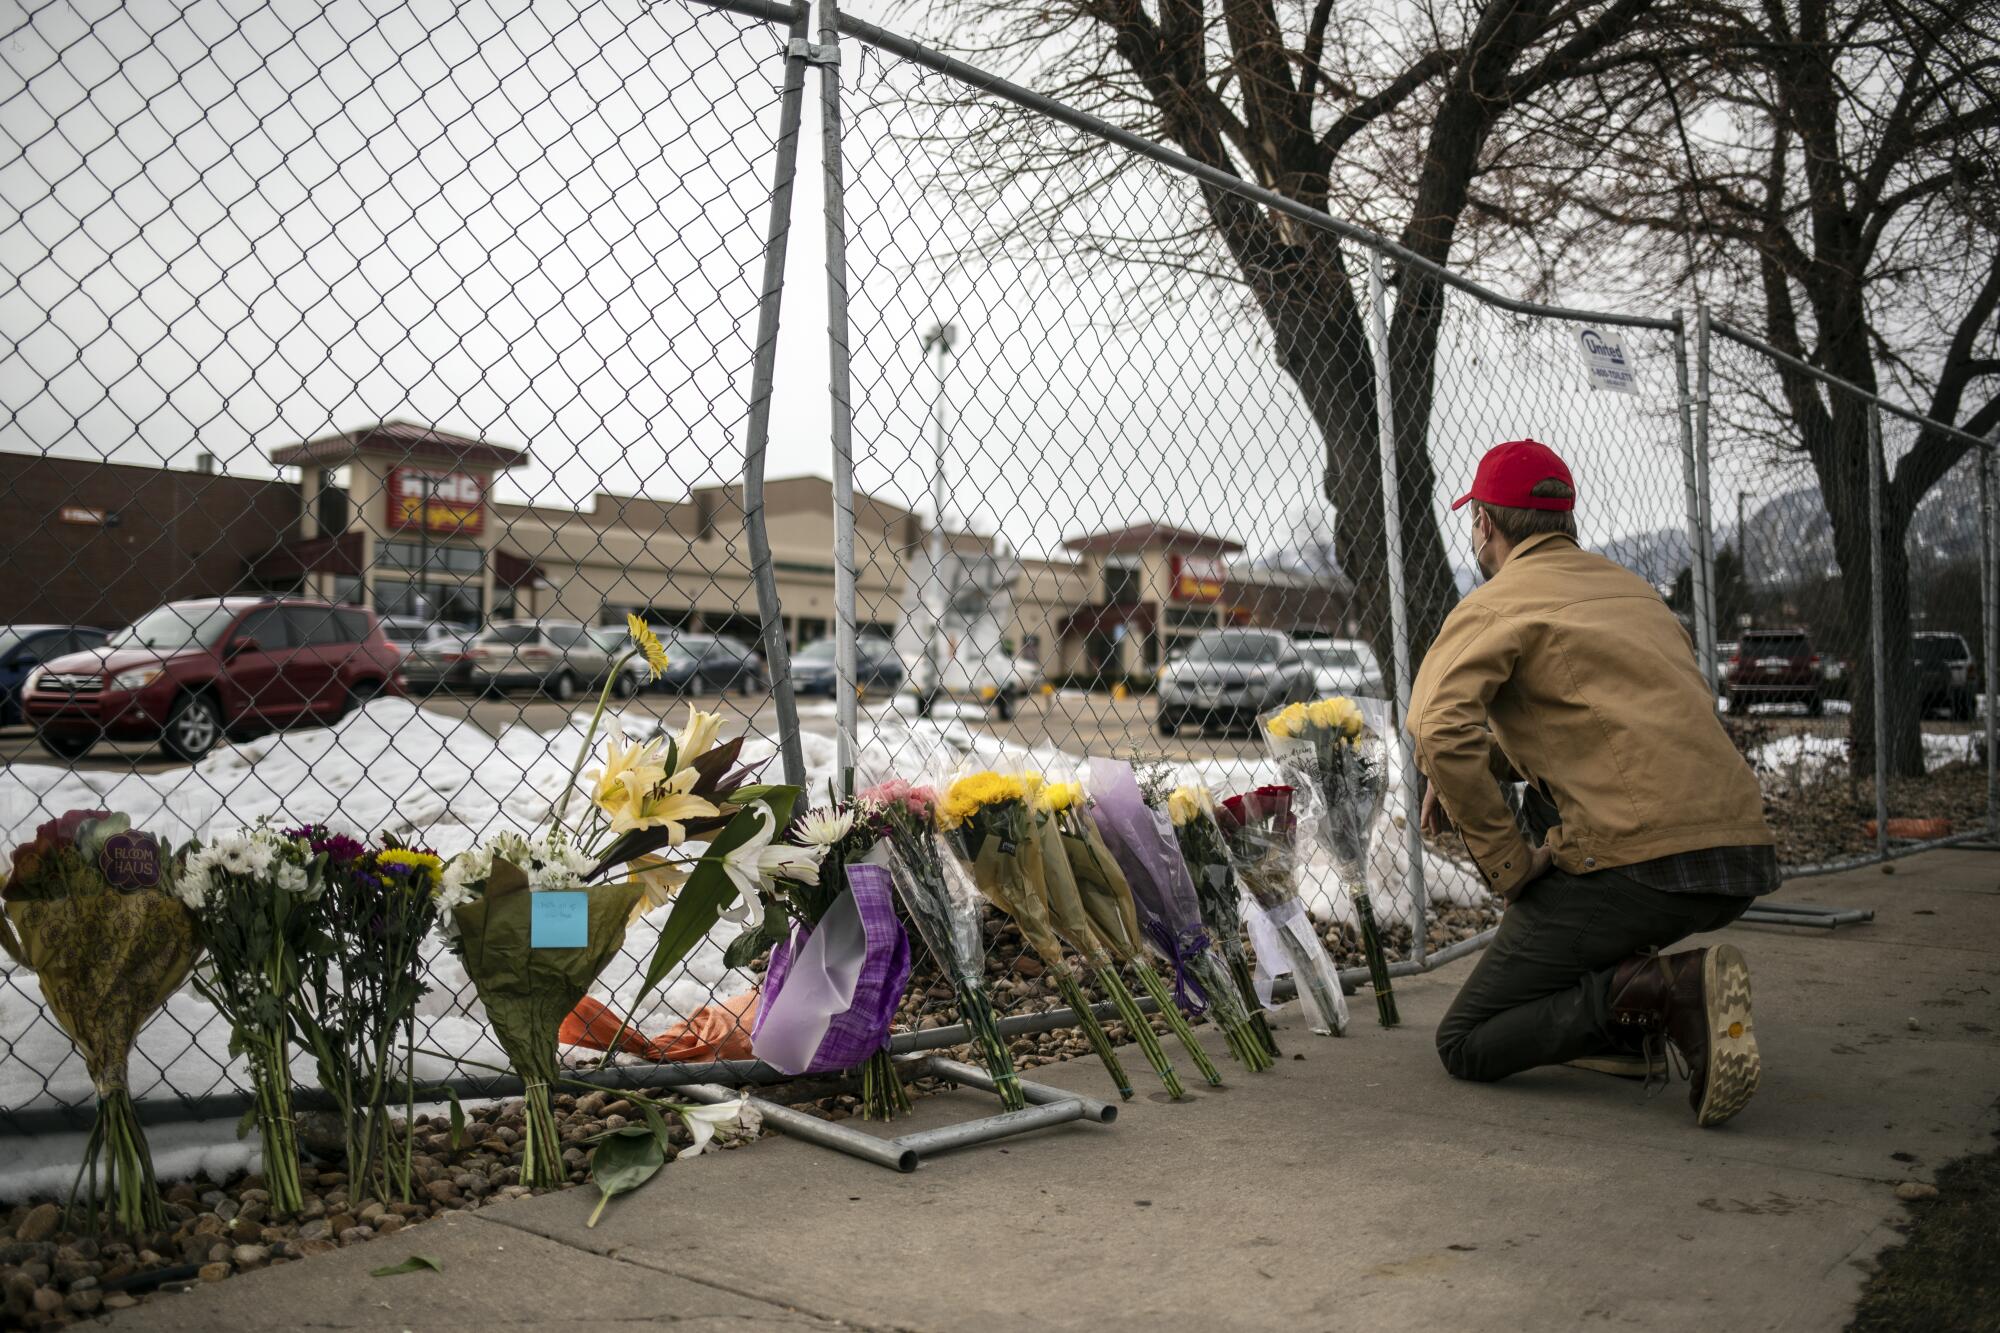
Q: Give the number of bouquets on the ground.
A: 13